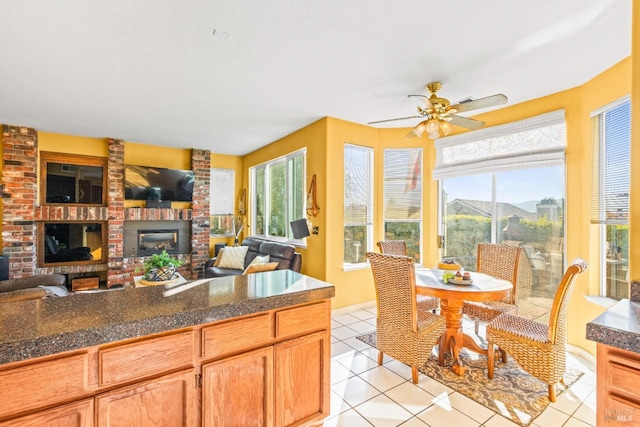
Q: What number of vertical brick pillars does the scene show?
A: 3